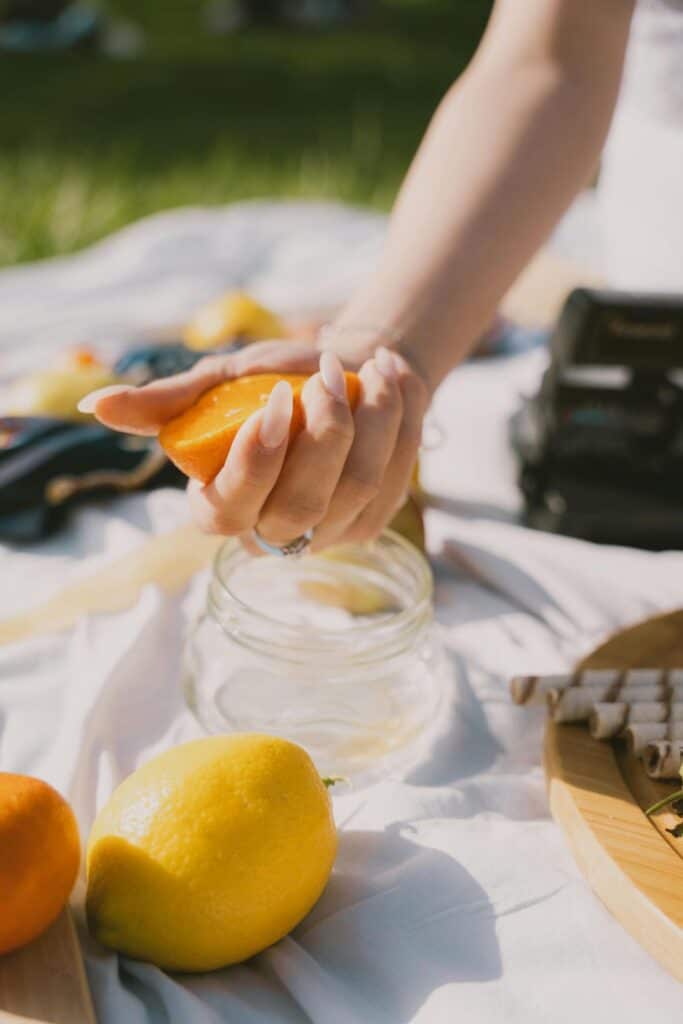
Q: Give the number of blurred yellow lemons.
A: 2